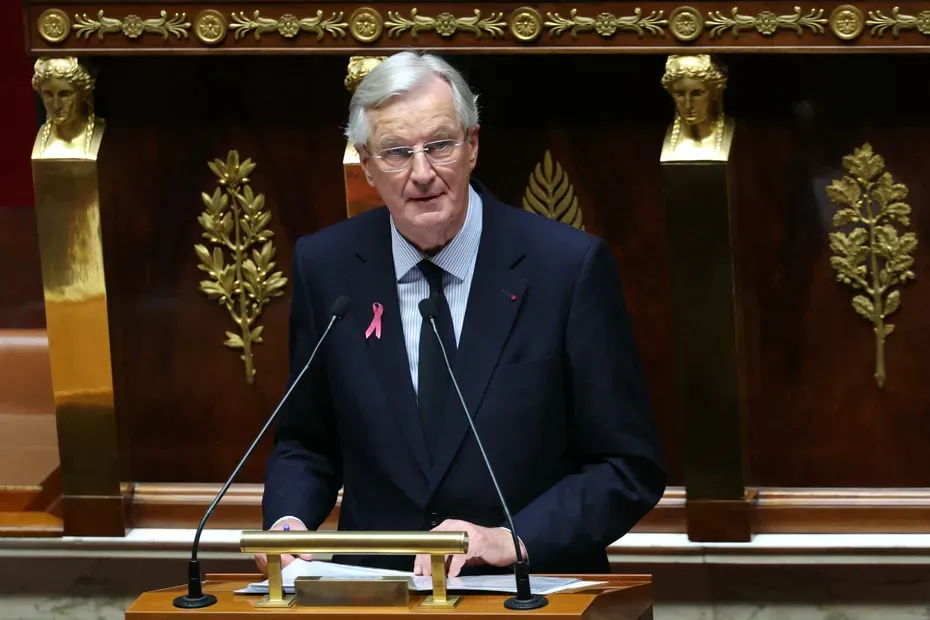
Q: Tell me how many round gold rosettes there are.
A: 6